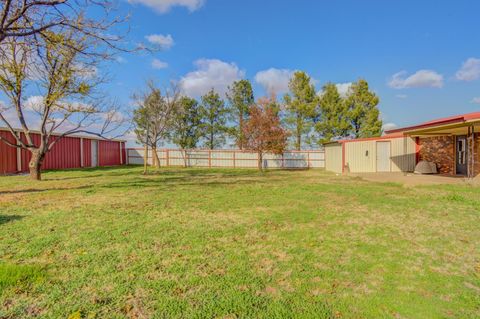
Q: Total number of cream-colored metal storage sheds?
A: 1